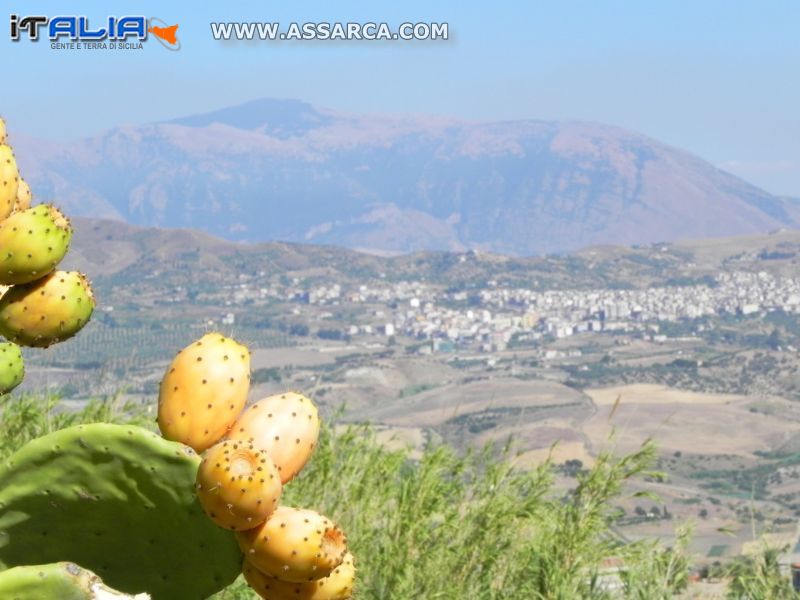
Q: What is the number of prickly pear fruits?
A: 11